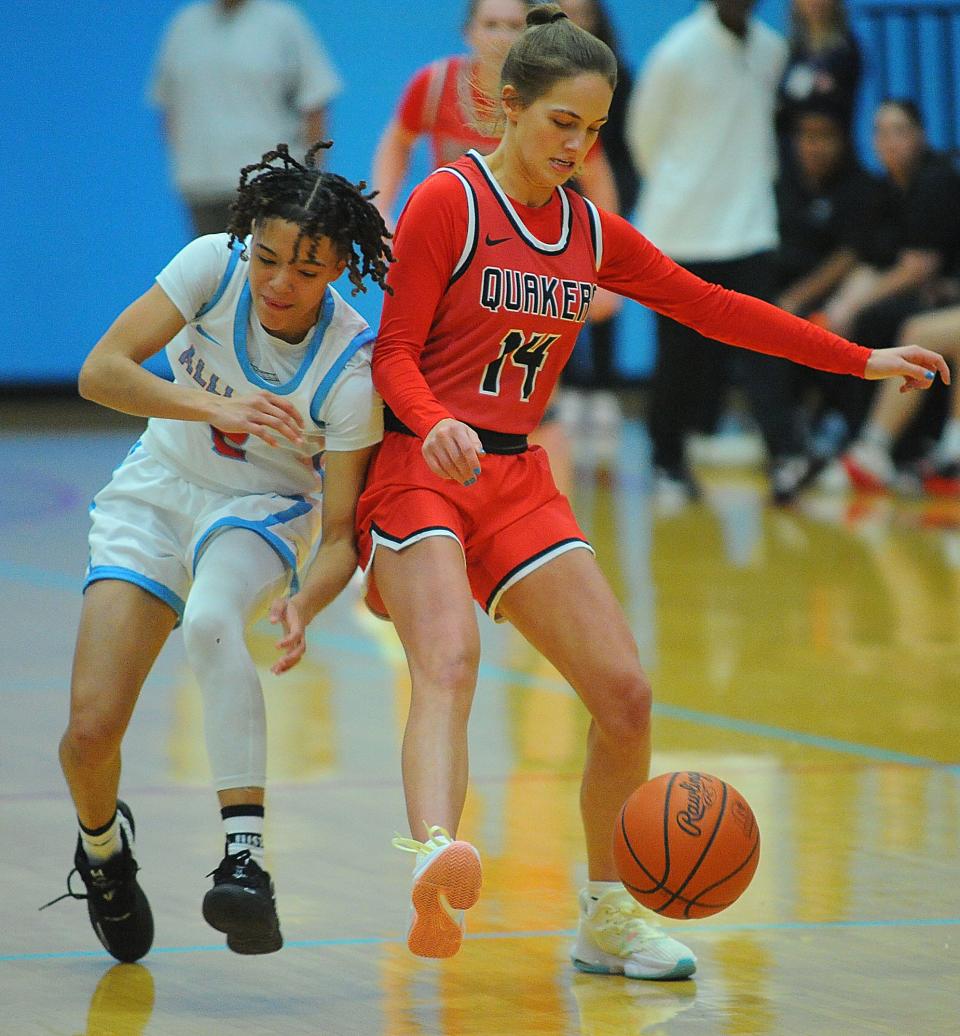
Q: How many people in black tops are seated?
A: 2